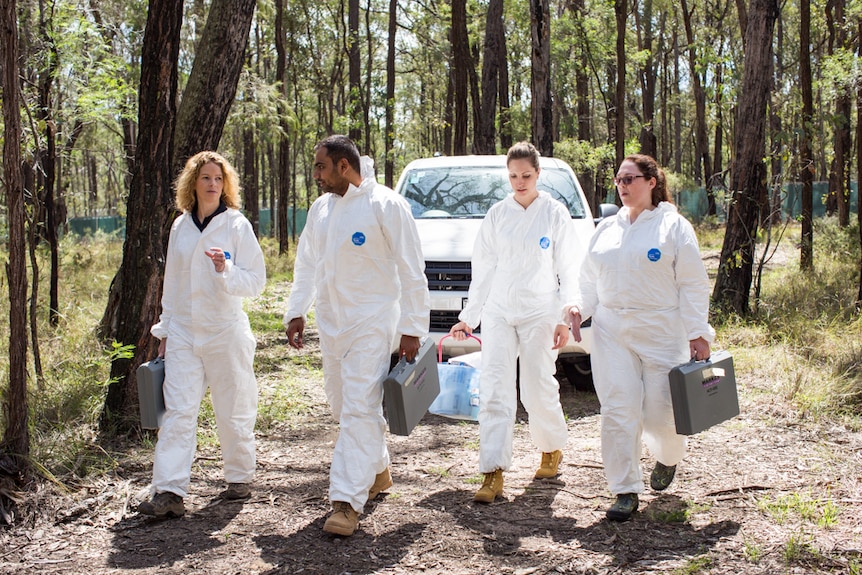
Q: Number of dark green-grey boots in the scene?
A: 2